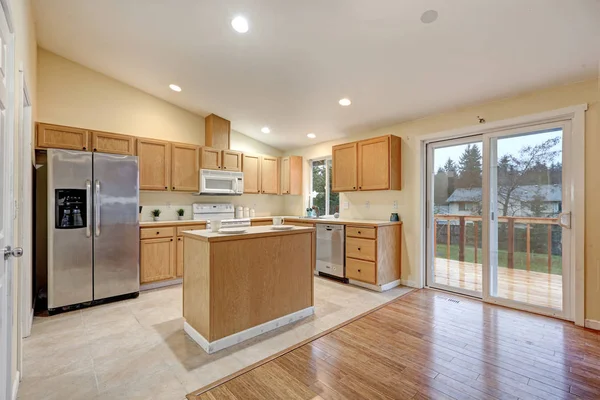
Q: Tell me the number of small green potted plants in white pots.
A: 2